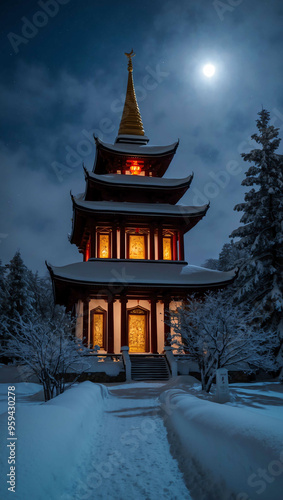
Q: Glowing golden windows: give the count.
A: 5